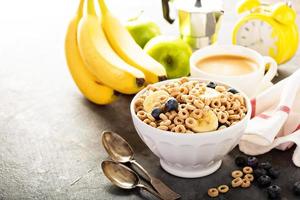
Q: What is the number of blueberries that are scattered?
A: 8